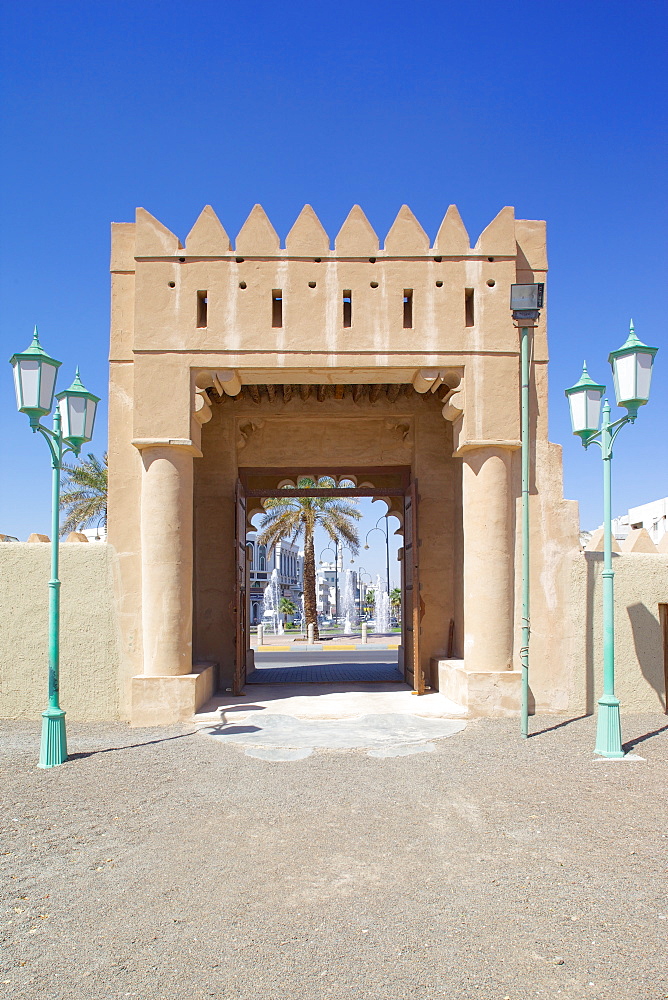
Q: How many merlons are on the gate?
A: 8